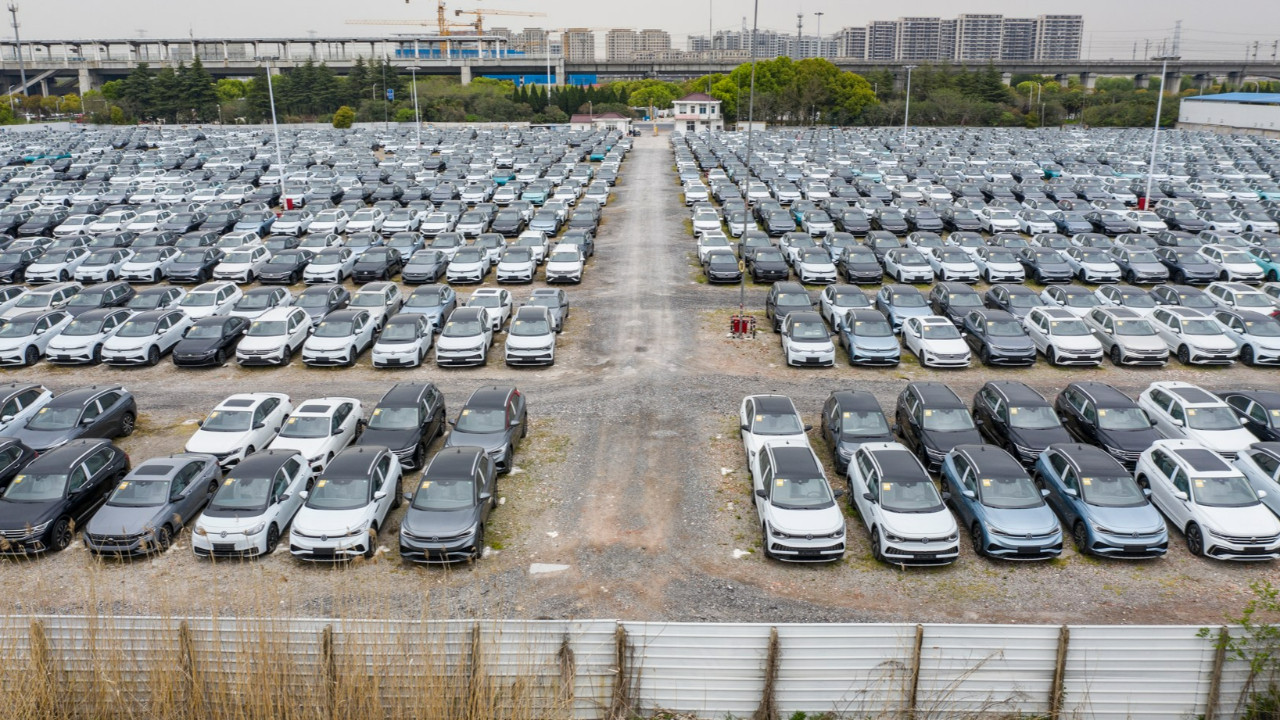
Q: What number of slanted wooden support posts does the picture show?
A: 9